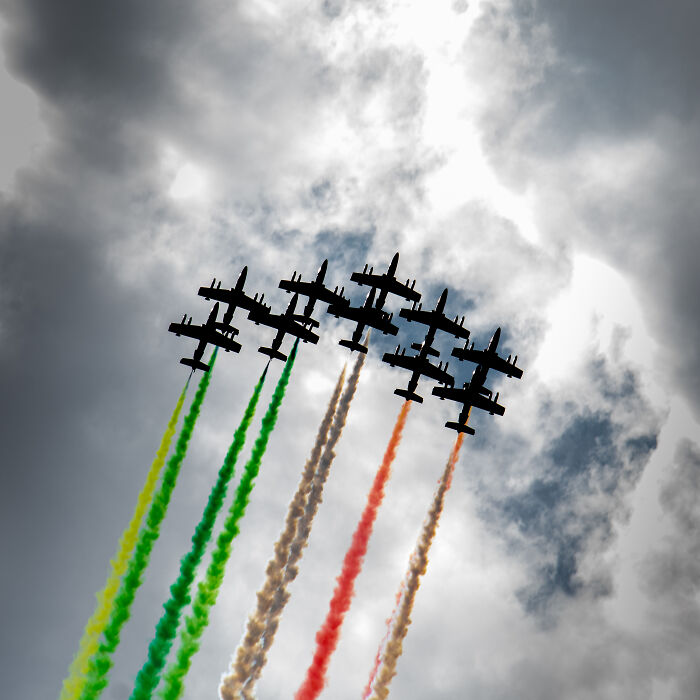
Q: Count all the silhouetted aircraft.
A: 10